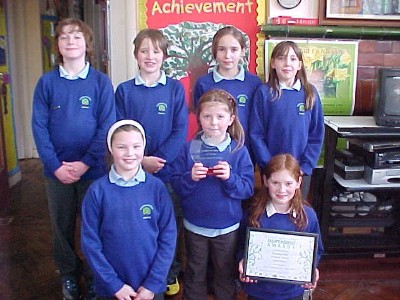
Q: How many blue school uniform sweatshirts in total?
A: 7